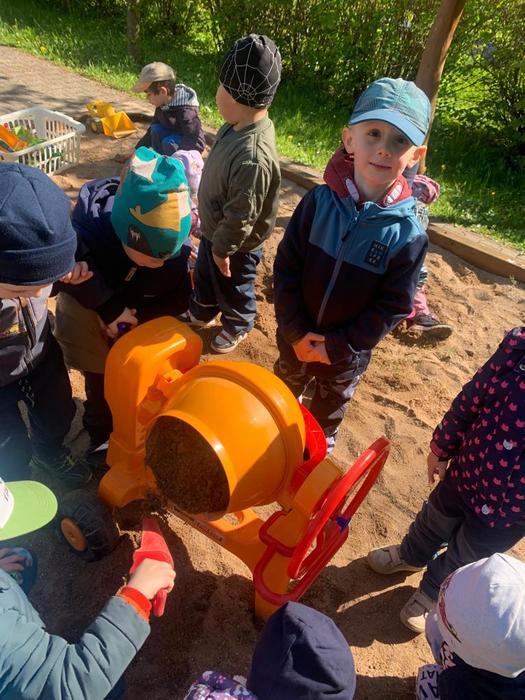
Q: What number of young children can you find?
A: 11